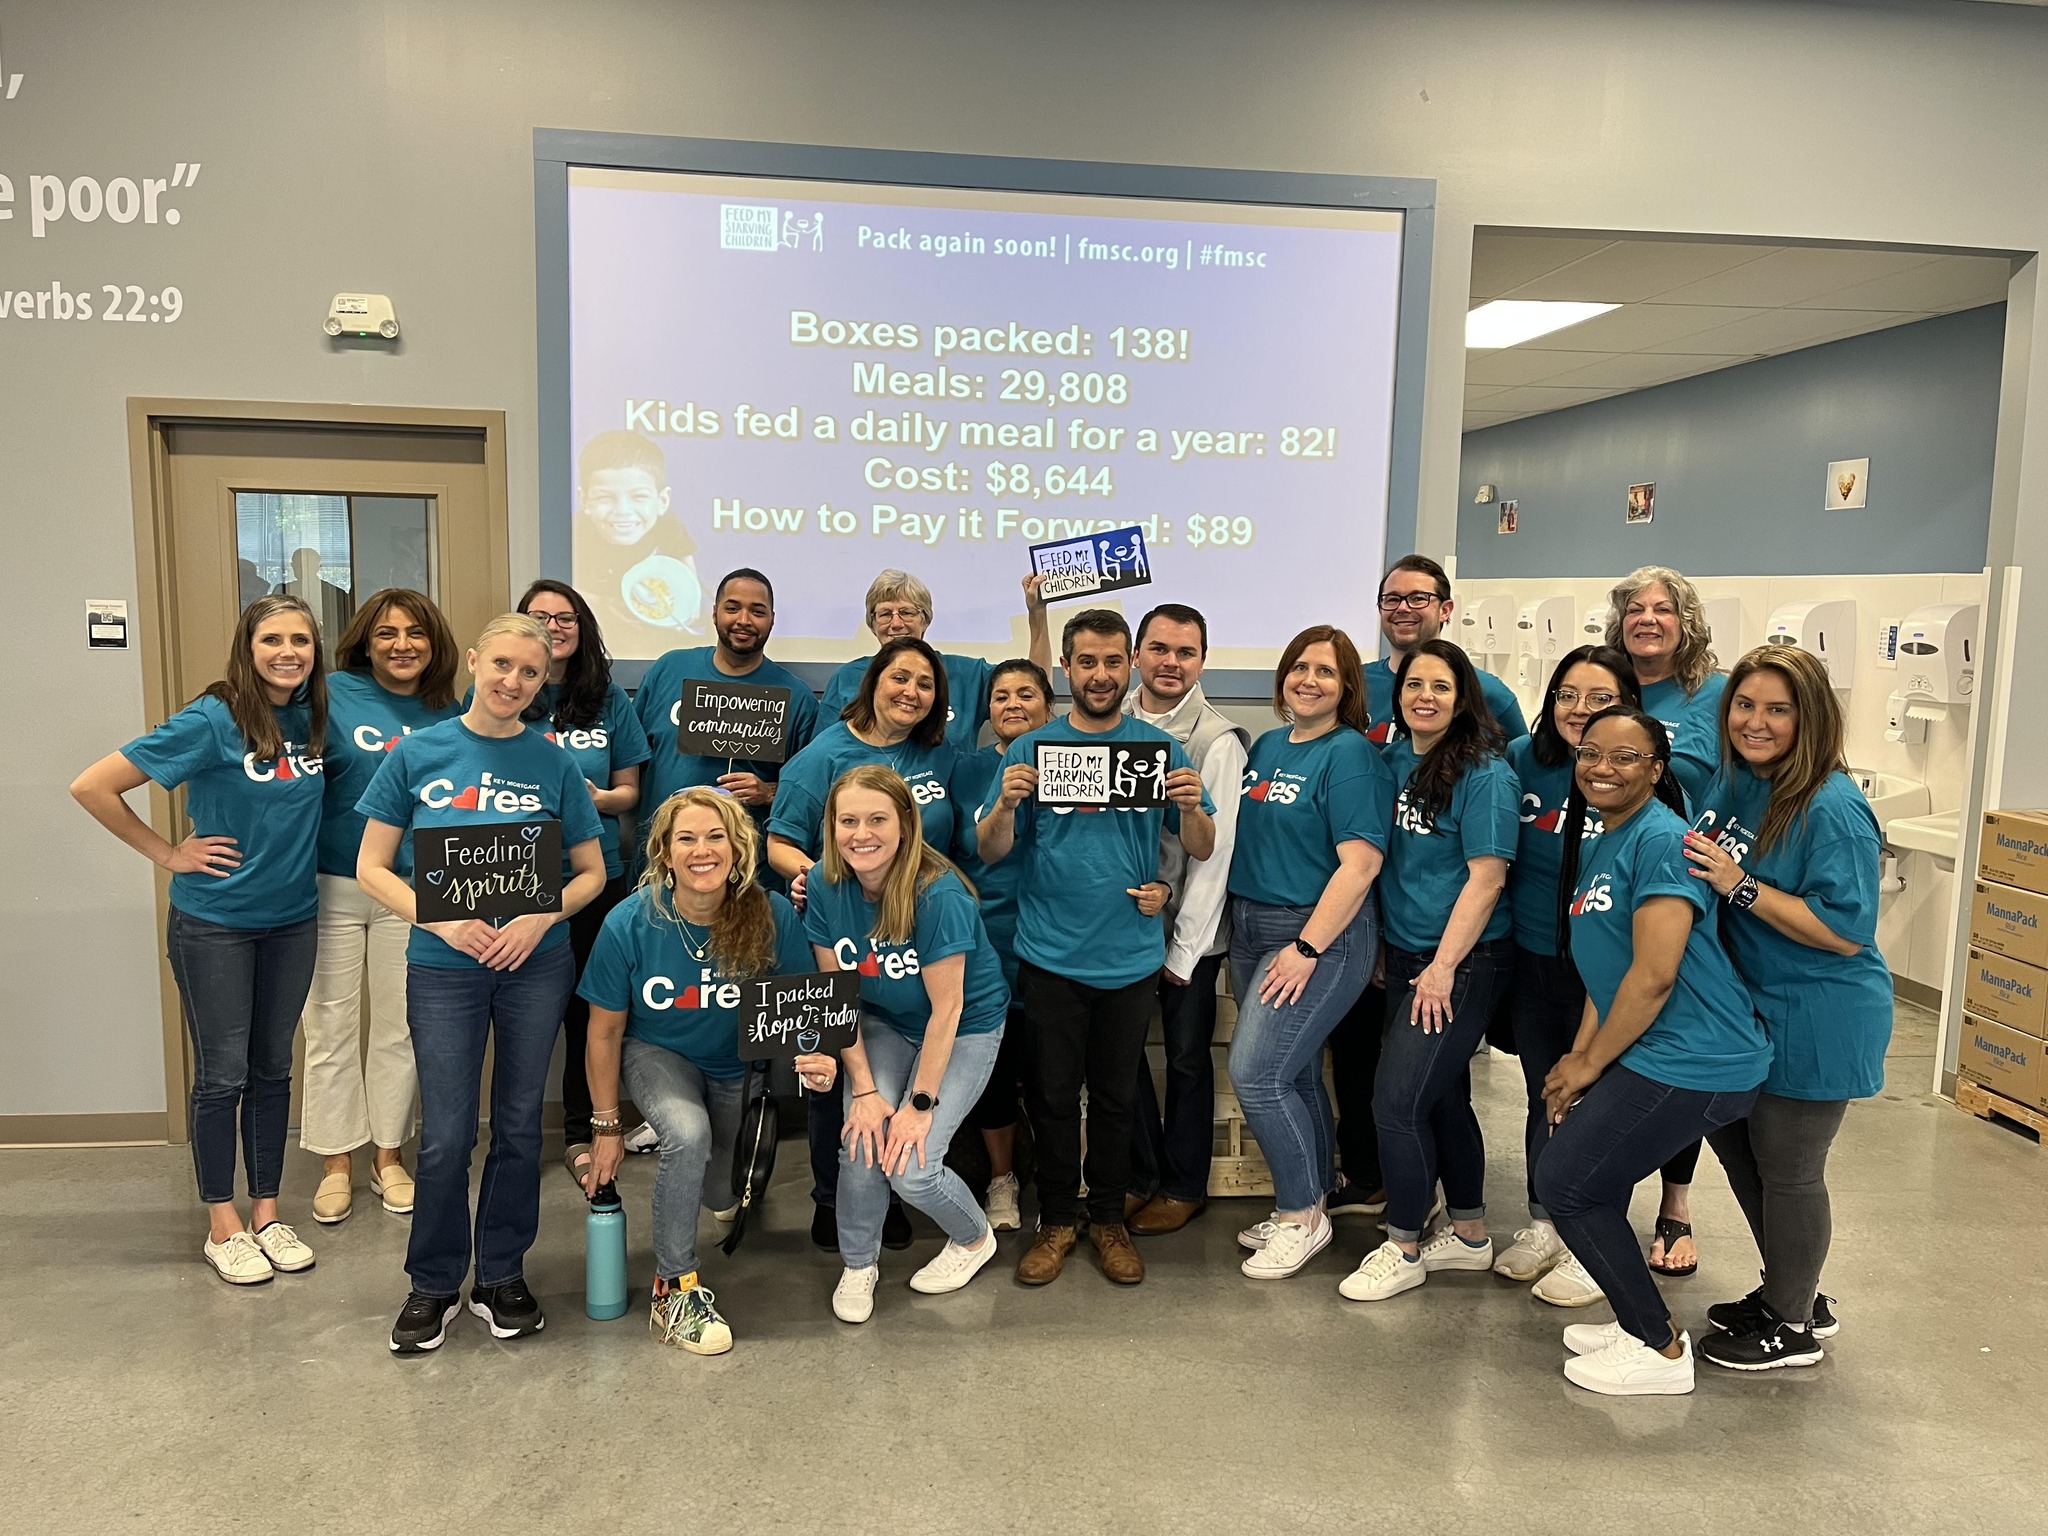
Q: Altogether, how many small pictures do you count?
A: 3